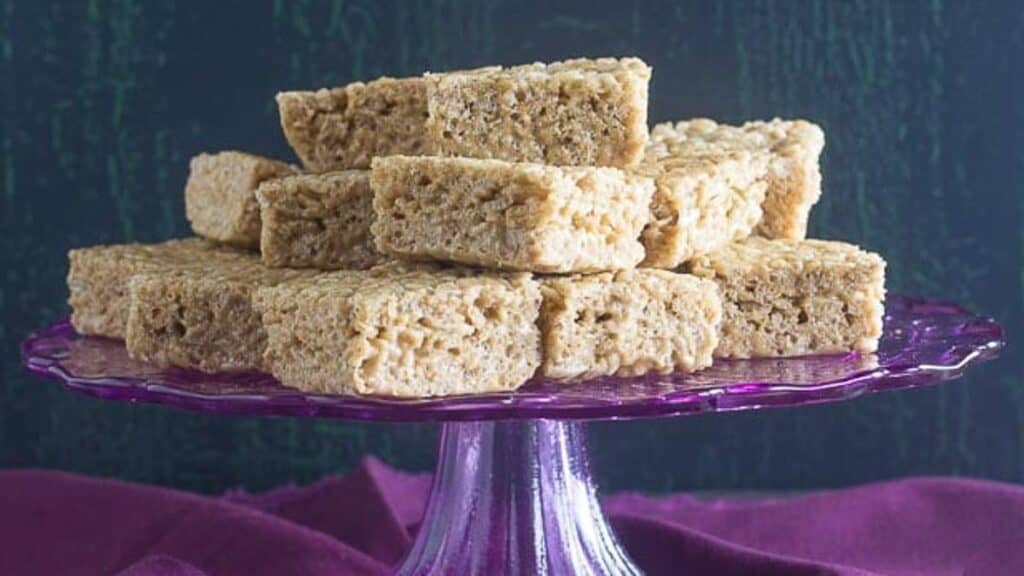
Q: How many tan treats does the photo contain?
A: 12